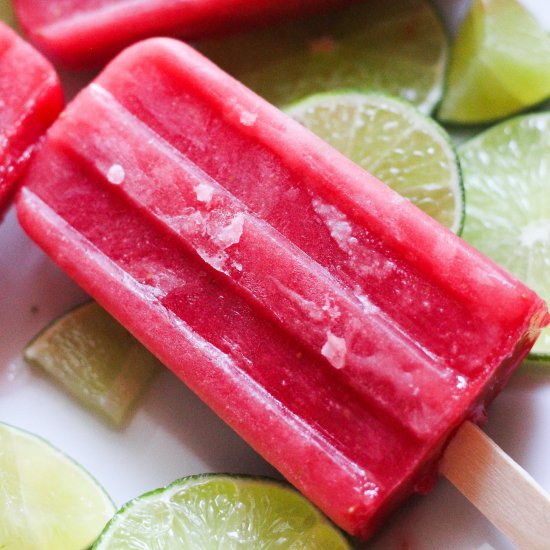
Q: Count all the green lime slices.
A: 7